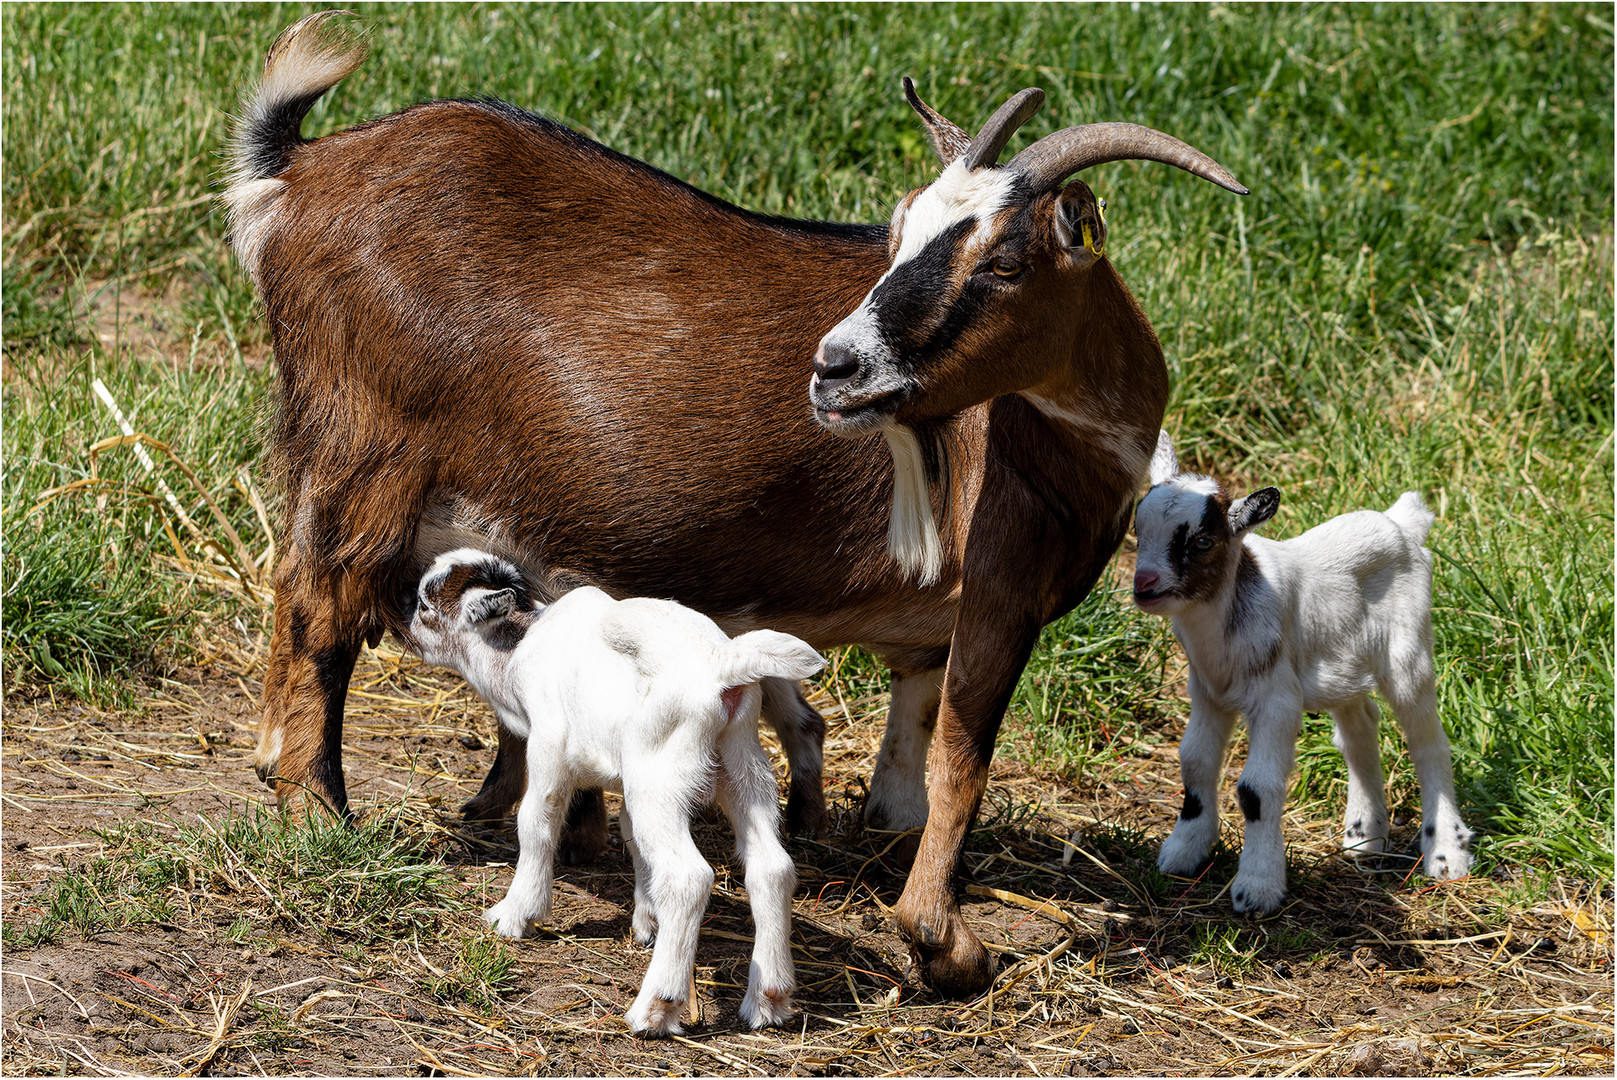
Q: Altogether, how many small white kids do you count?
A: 2